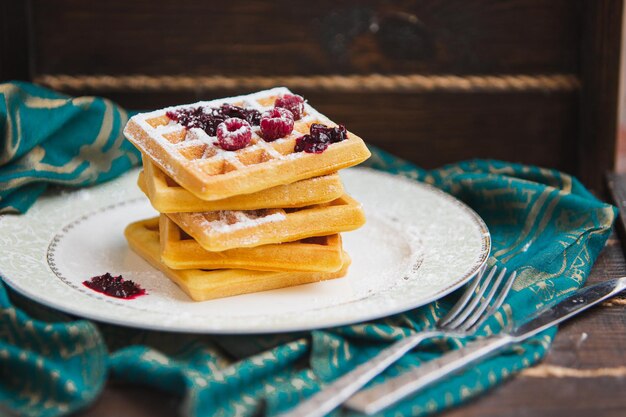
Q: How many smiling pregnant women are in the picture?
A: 0